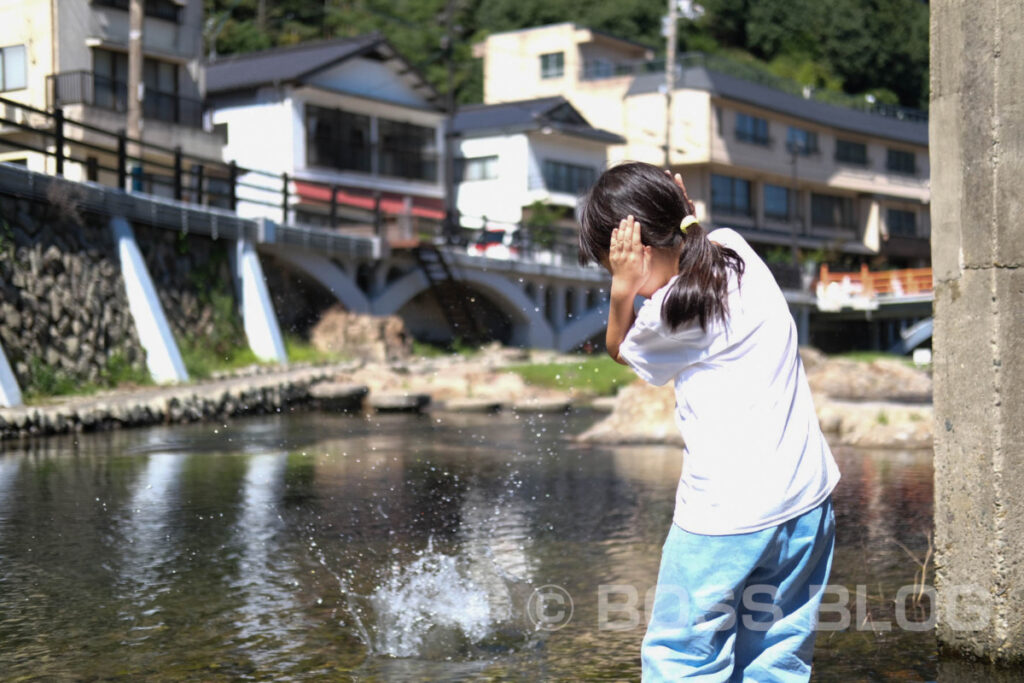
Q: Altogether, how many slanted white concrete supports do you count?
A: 3